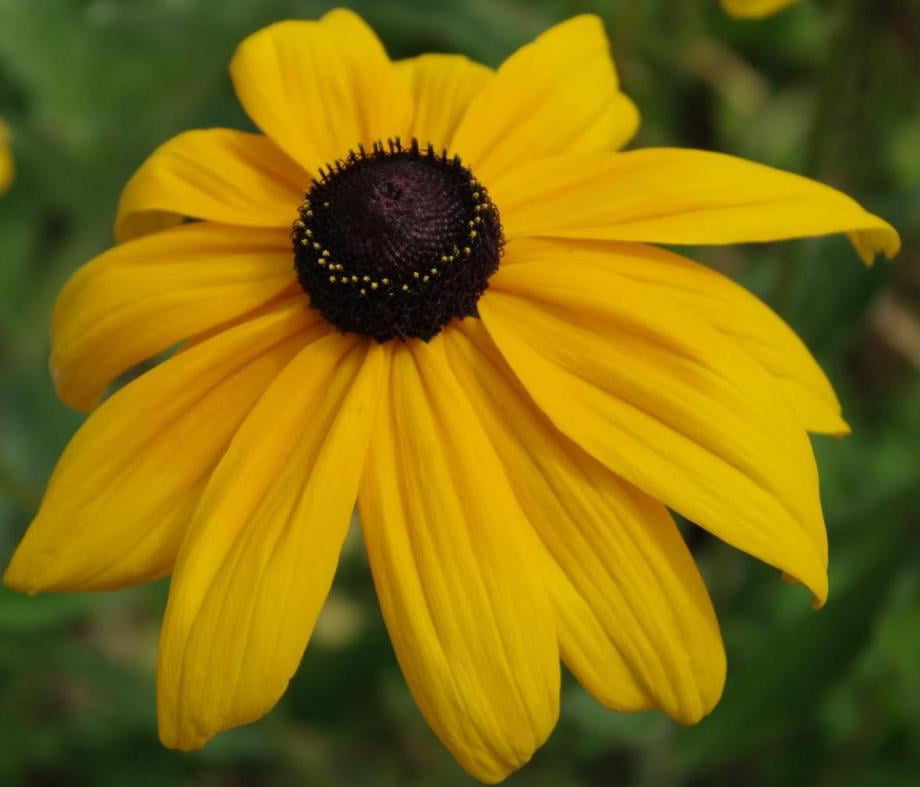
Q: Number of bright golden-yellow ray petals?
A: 12